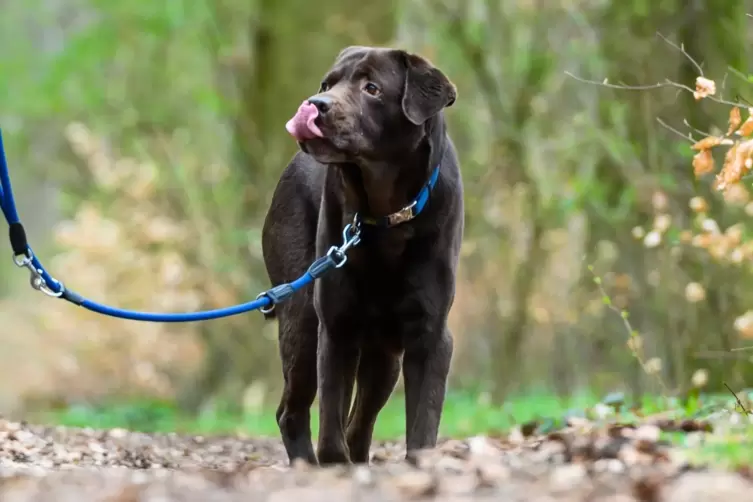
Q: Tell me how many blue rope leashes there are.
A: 1